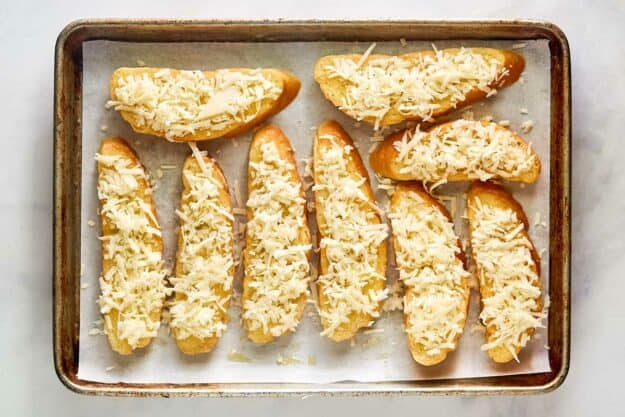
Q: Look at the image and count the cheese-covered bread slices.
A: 9